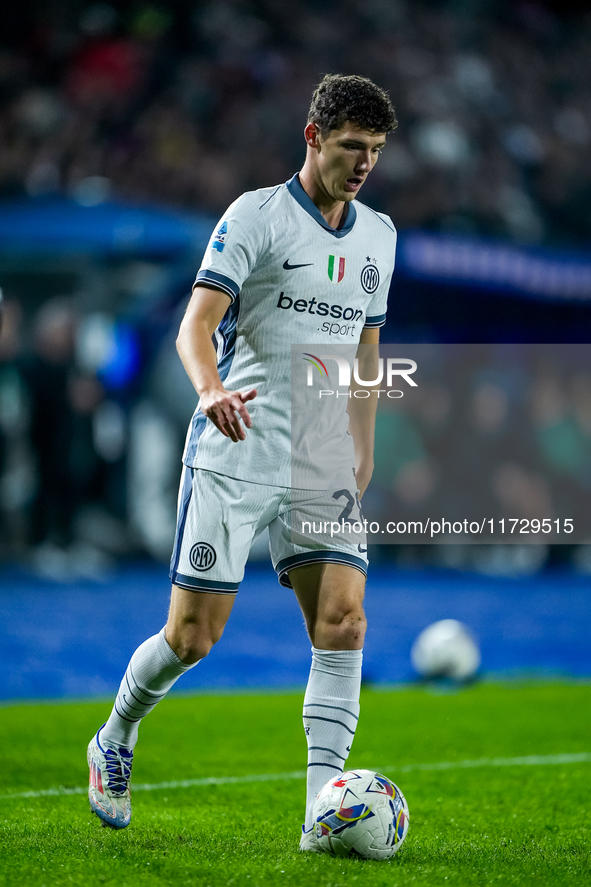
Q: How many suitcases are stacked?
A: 0